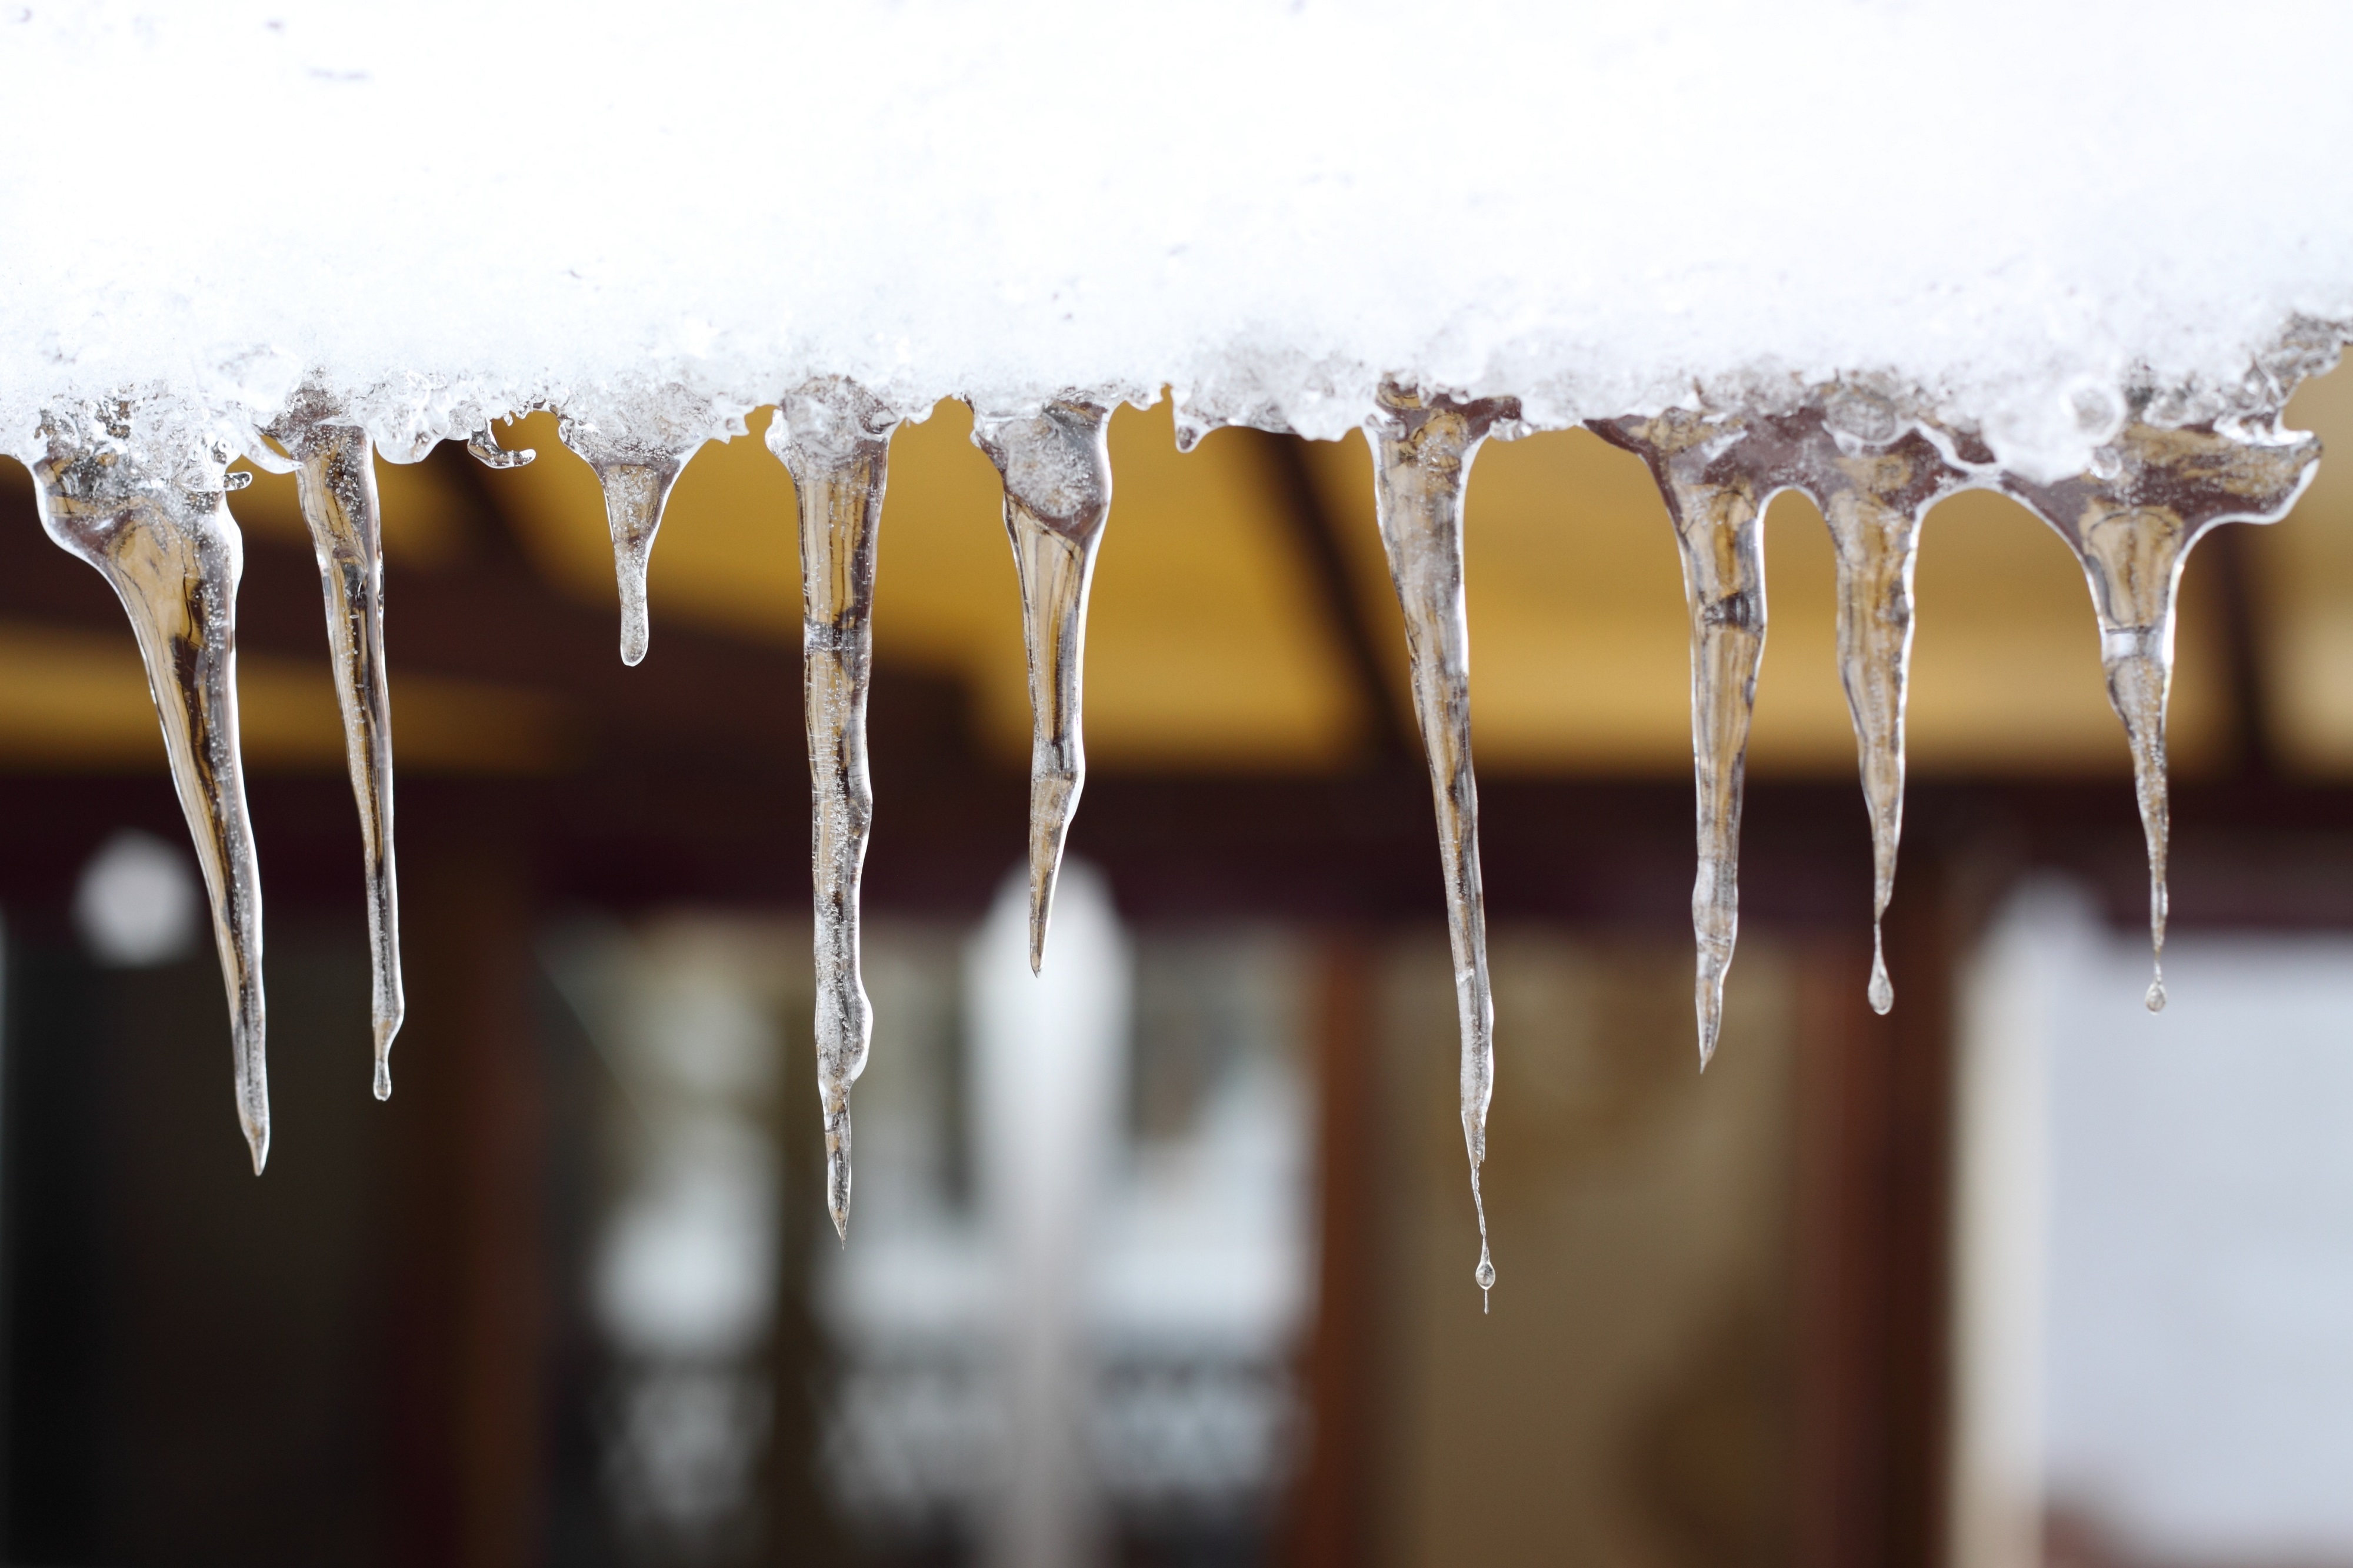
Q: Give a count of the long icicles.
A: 8